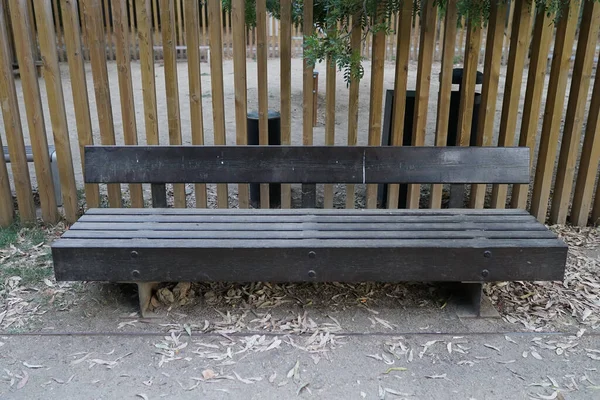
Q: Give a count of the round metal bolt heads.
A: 6